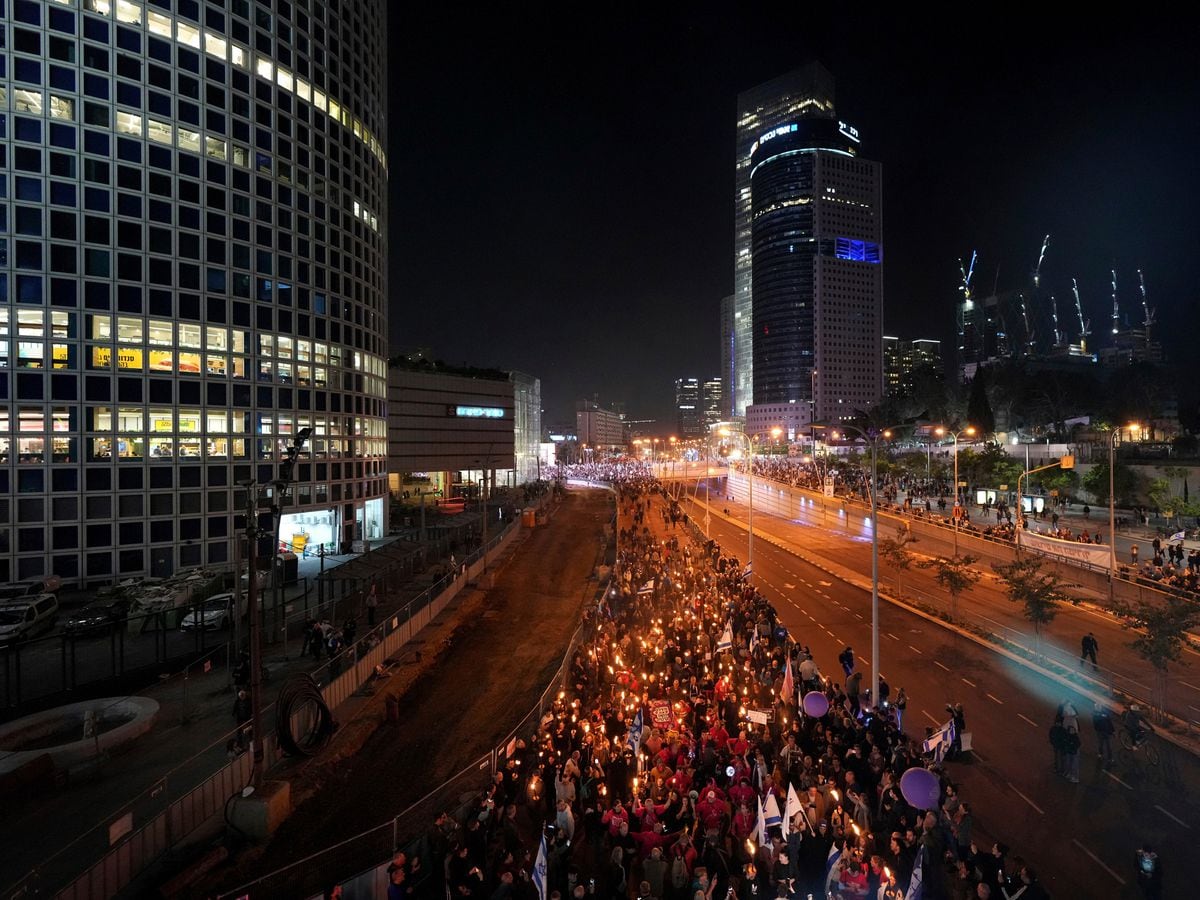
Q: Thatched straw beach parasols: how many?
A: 0